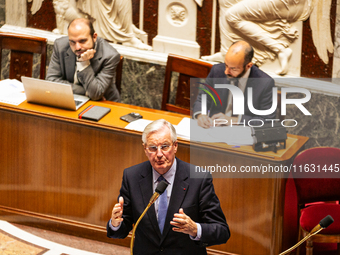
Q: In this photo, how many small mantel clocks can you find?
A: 0